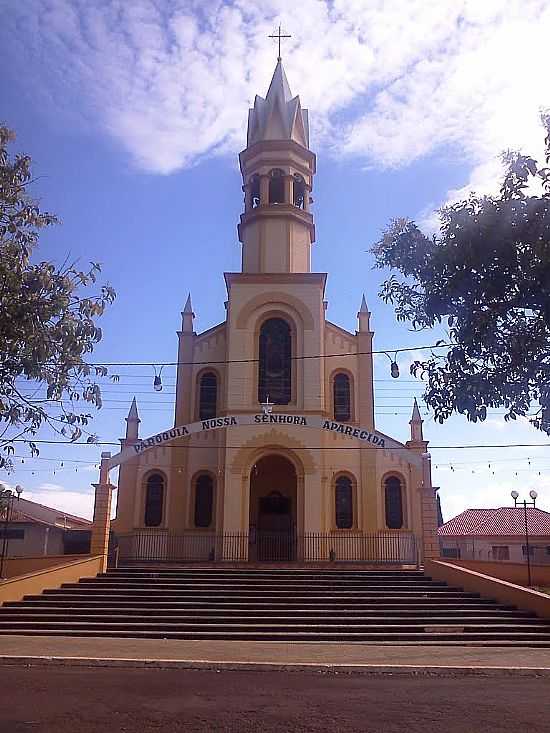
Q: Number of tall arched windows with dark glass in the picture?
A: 7